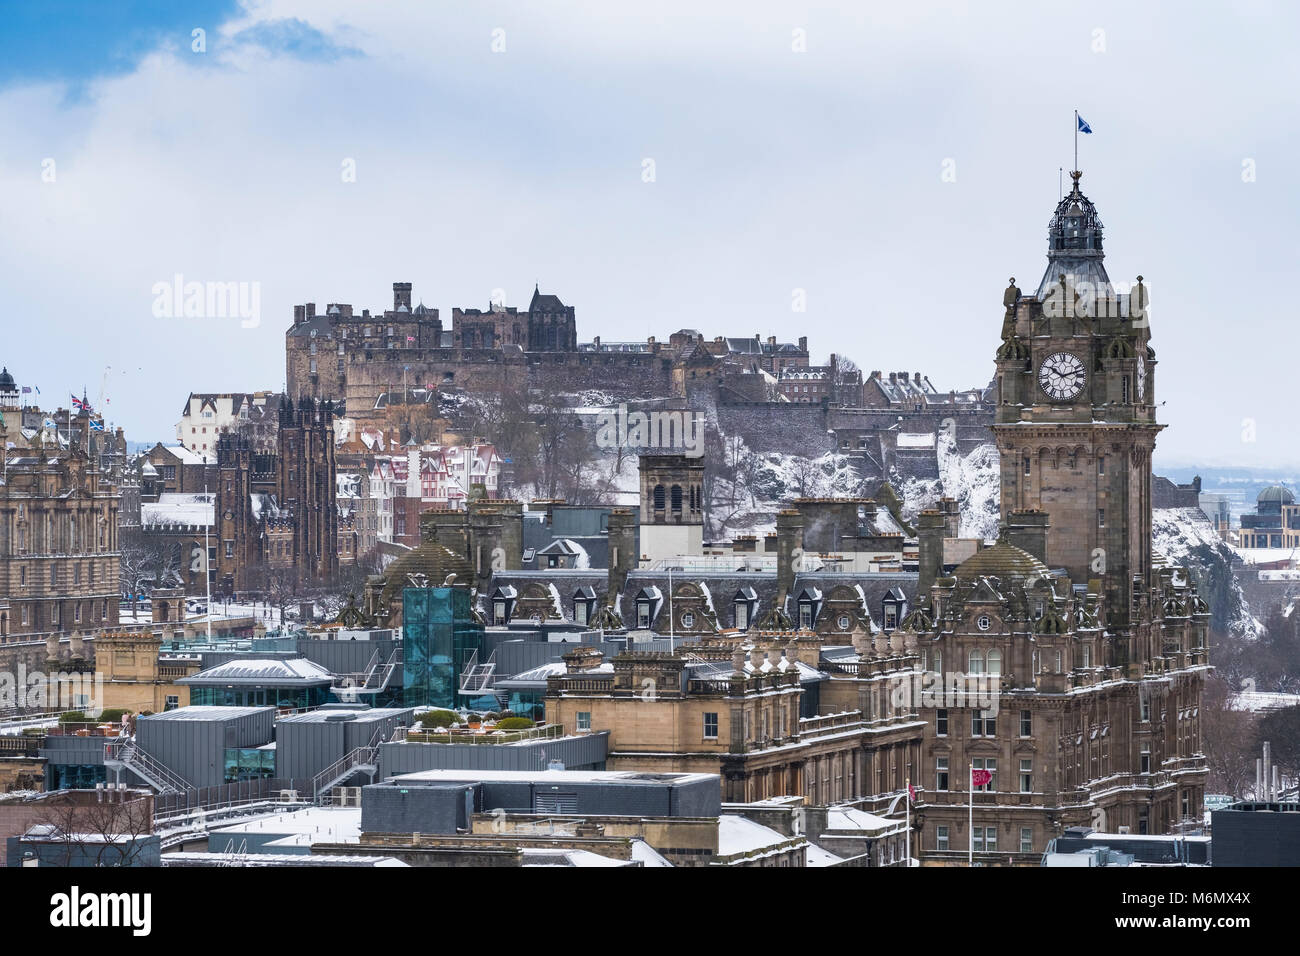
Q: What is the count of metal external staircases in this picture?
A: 4